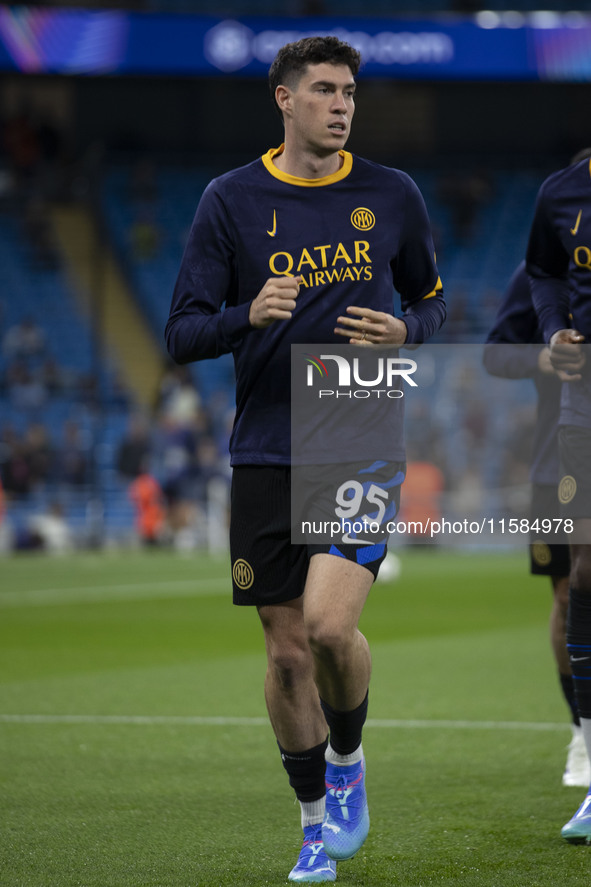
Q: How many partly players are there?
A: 2